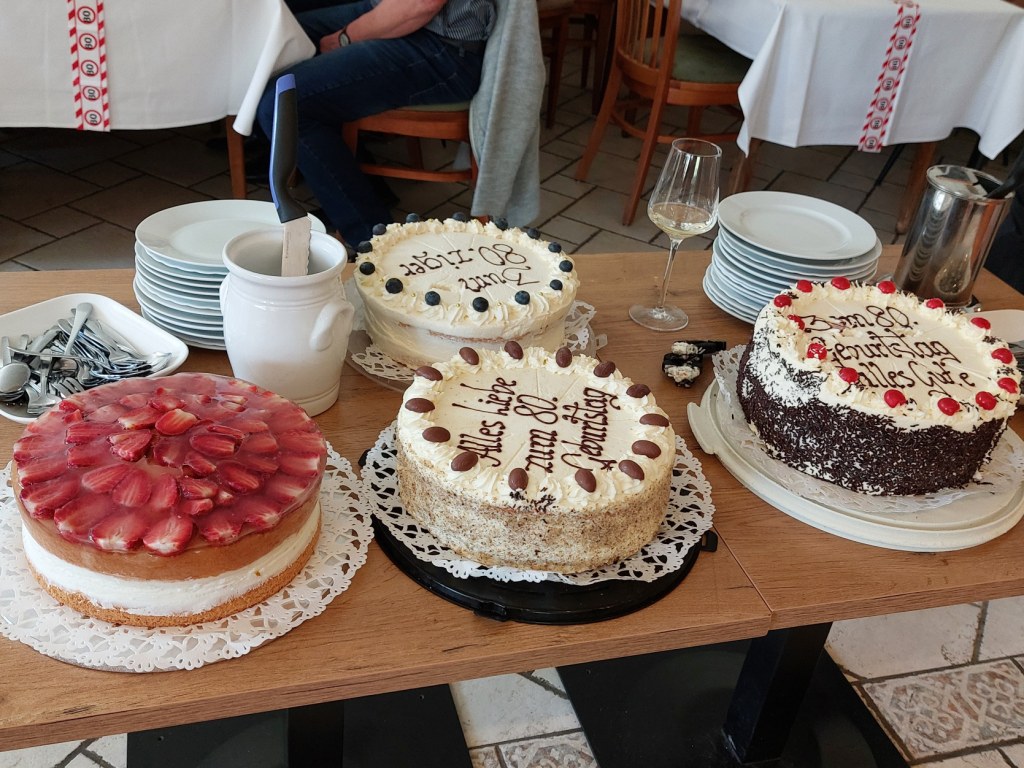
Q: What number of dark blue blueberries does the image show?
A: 14